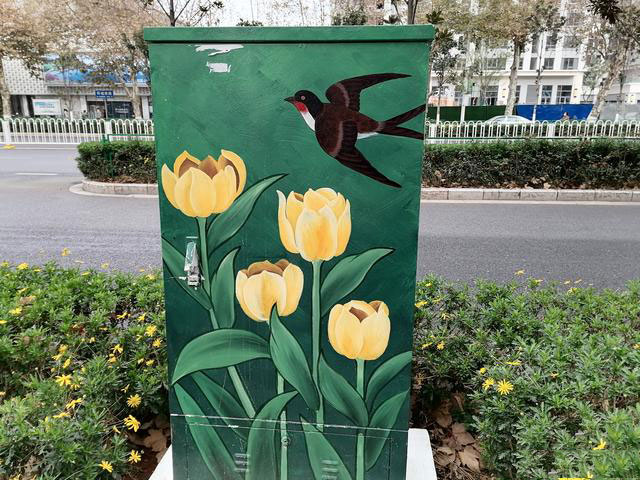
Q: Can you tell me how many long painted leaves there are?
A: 13